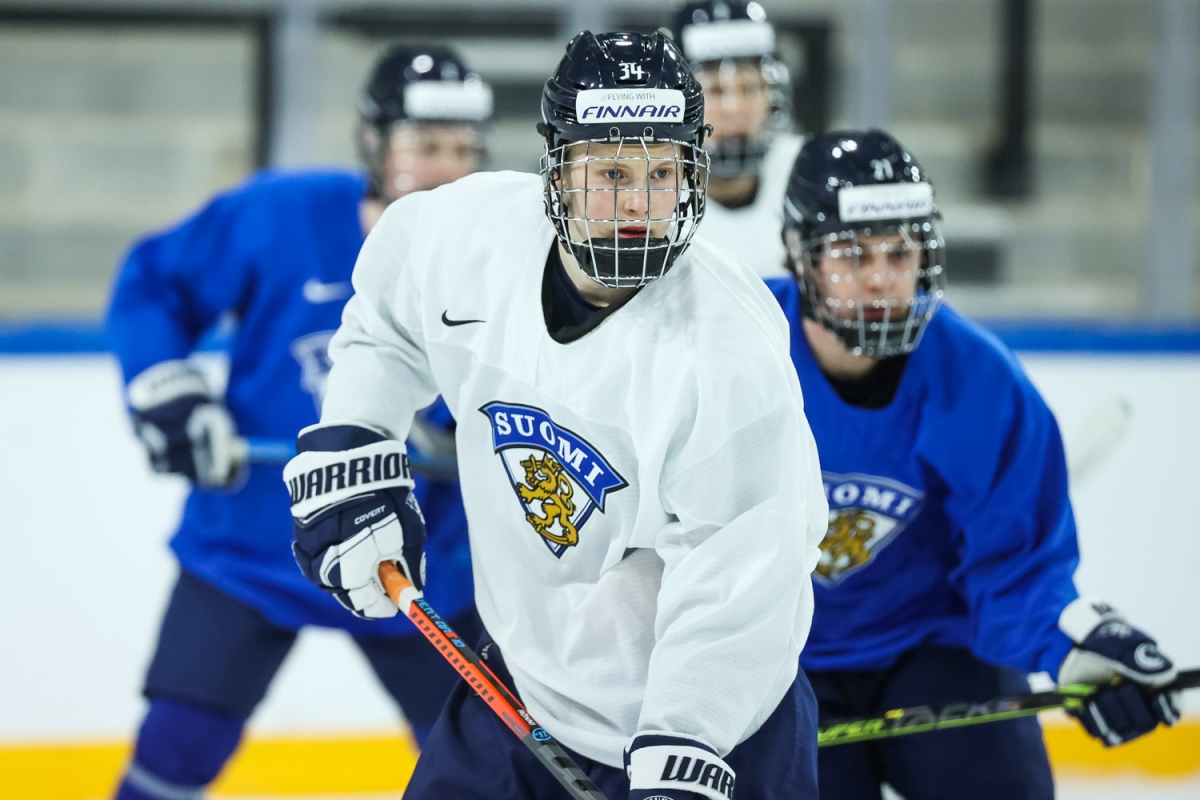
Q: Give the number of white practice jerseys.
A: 2